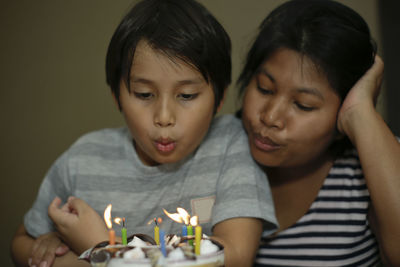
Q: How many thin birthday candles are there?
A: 7